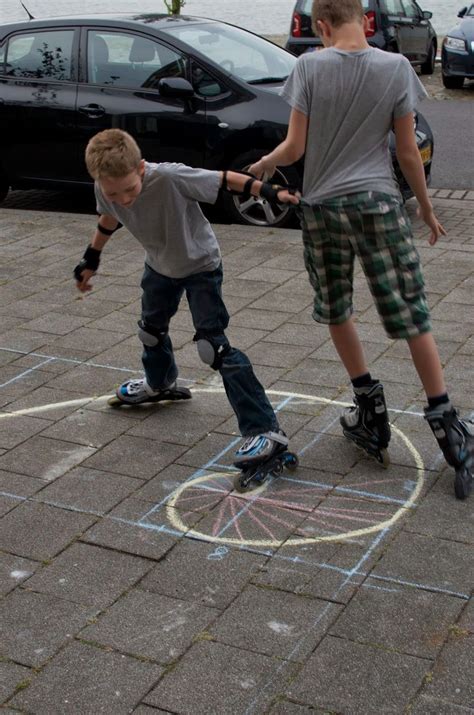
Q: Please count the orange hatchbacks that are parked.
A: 0